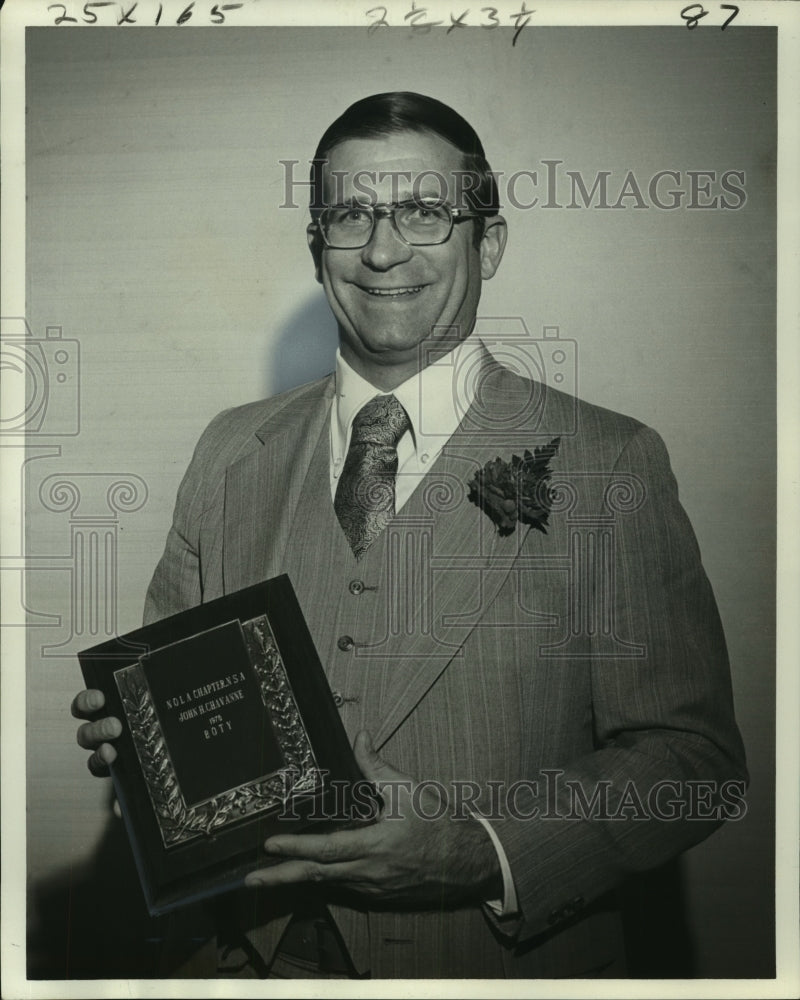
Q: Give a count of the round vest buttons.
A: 3